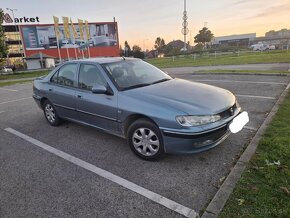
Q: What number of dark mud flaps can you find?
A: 0